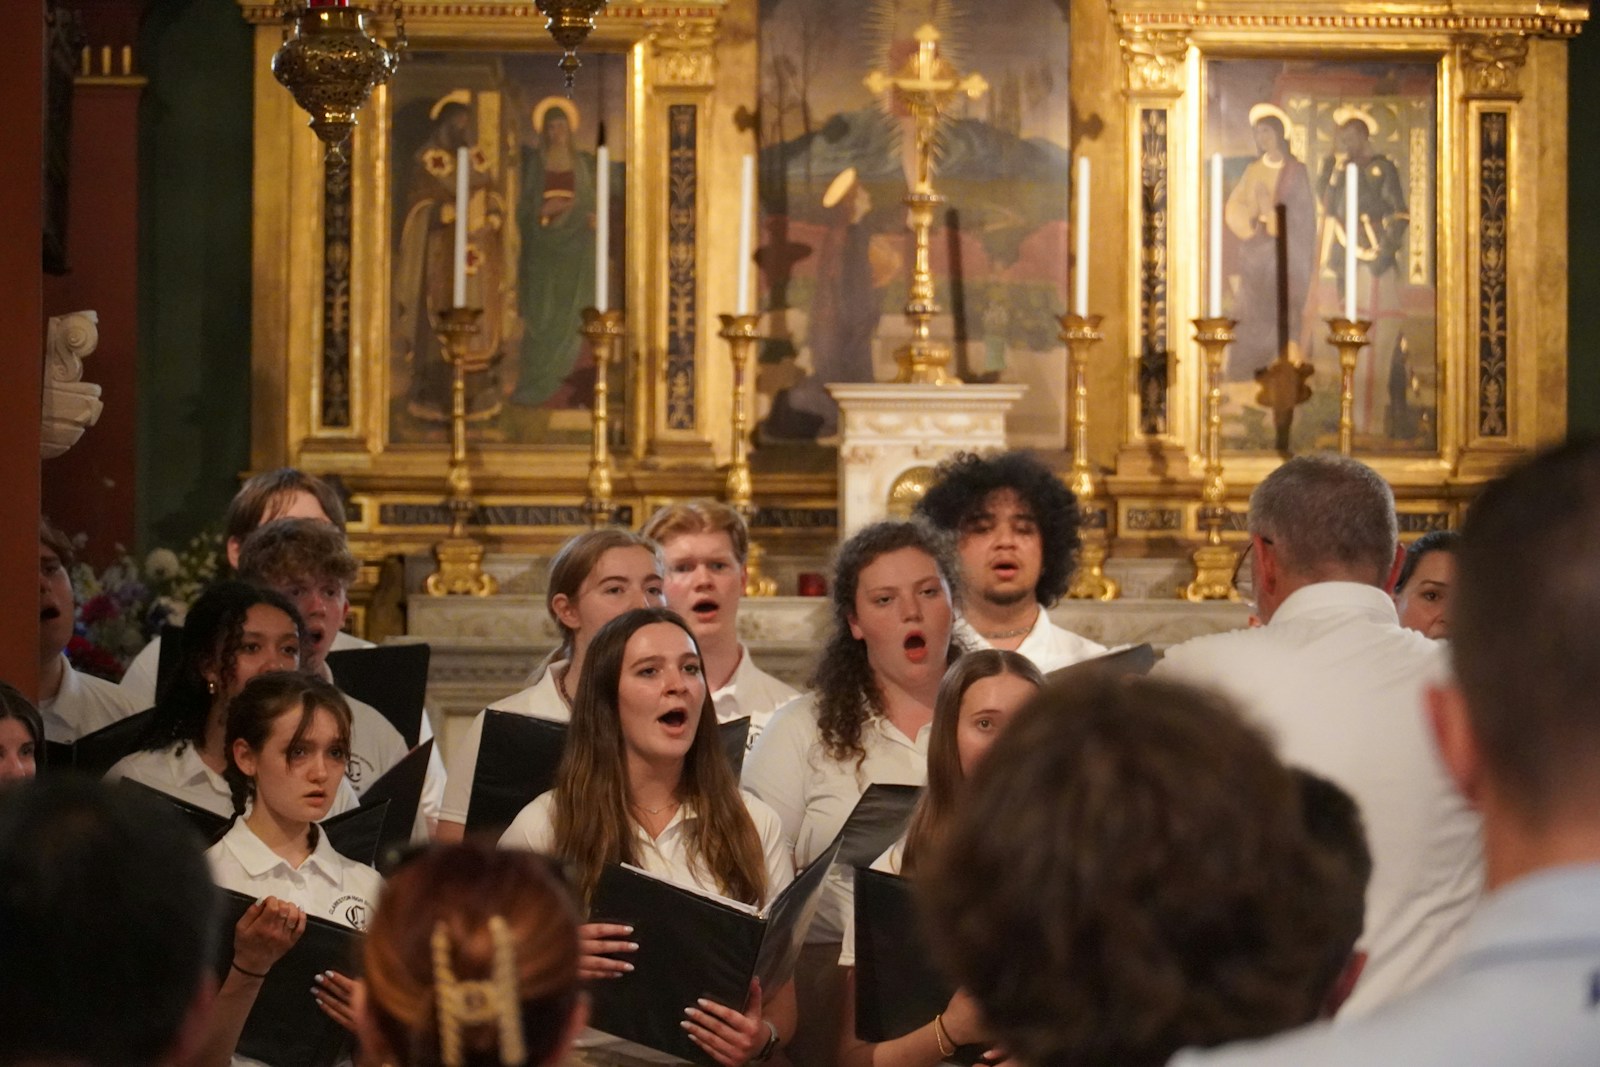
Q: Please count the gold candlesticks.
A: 6